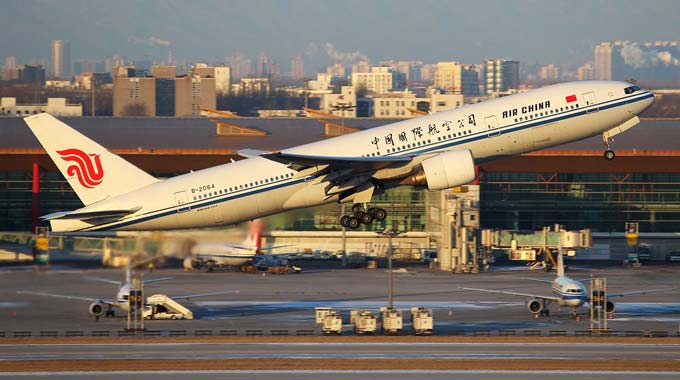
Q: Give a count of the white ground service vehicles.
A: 5